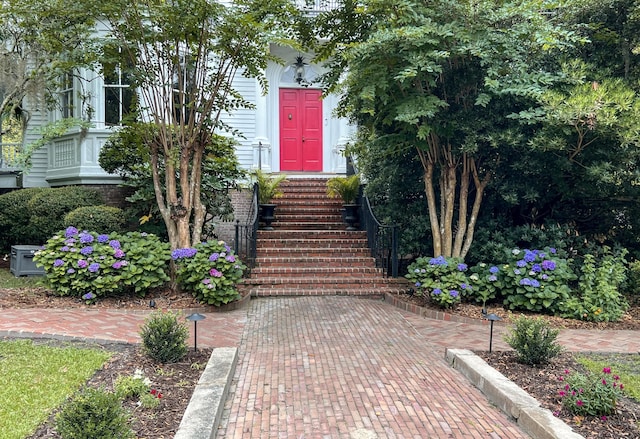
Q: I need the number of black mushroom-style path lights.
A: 2